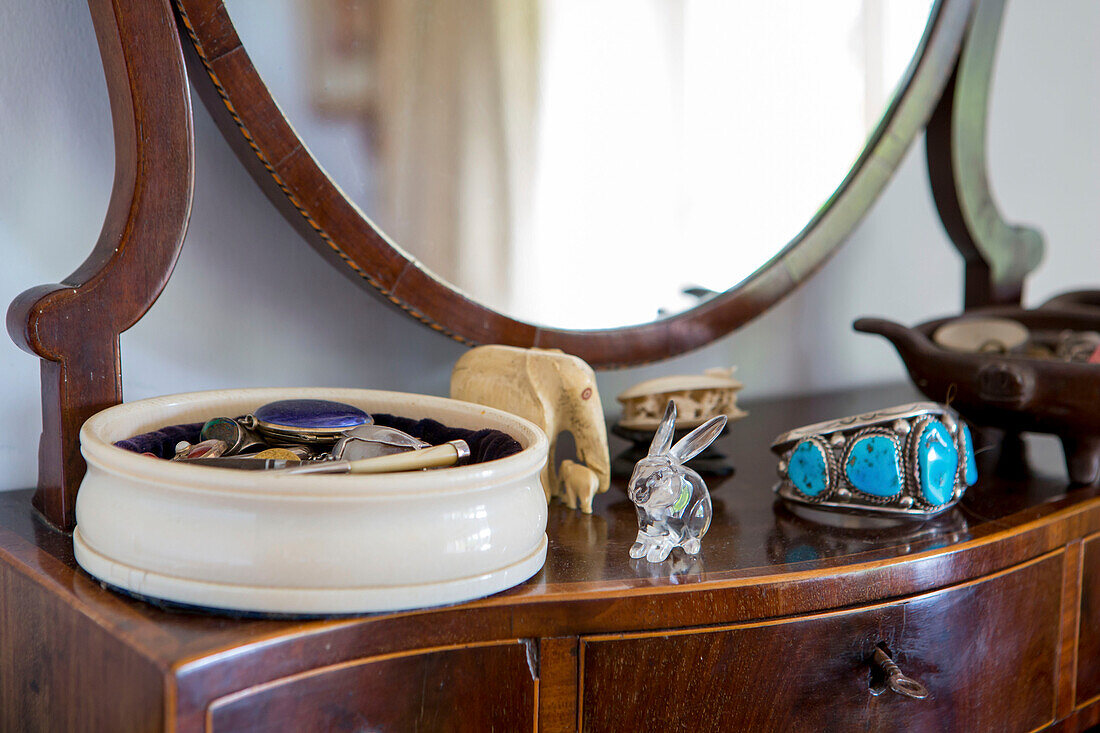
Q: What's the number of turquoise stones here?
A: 4